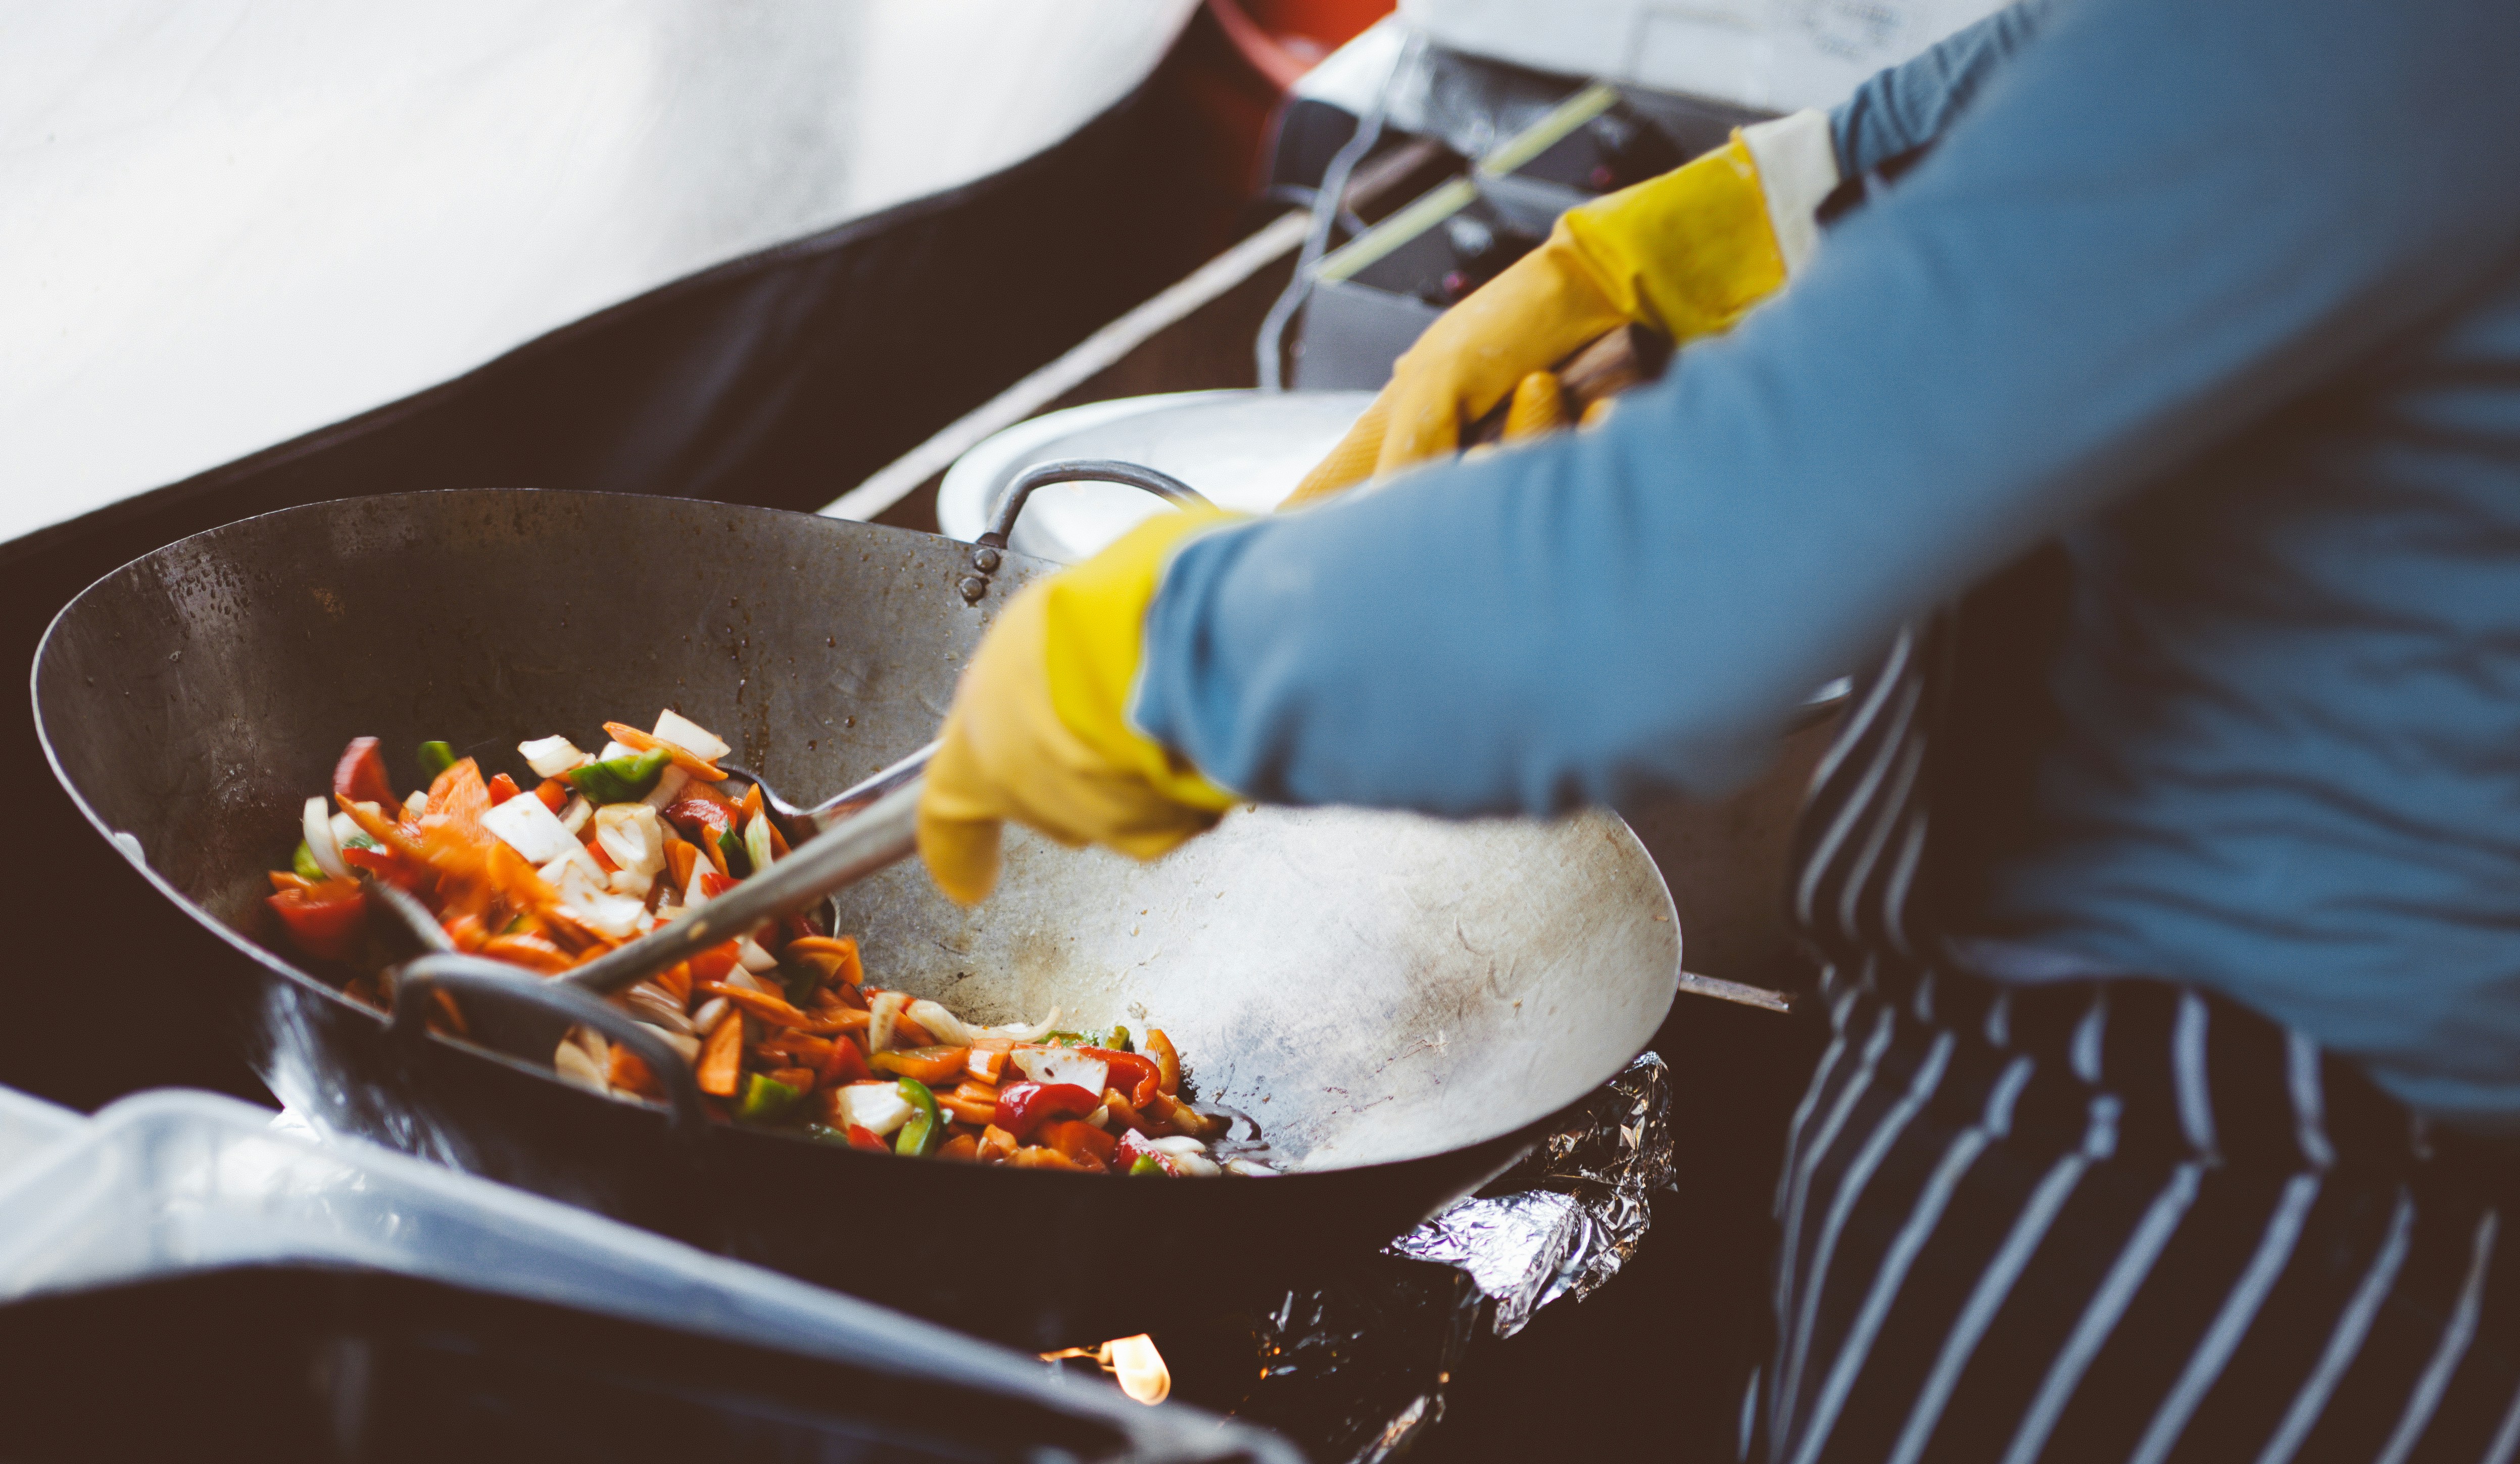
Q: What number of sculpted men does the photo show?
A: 0